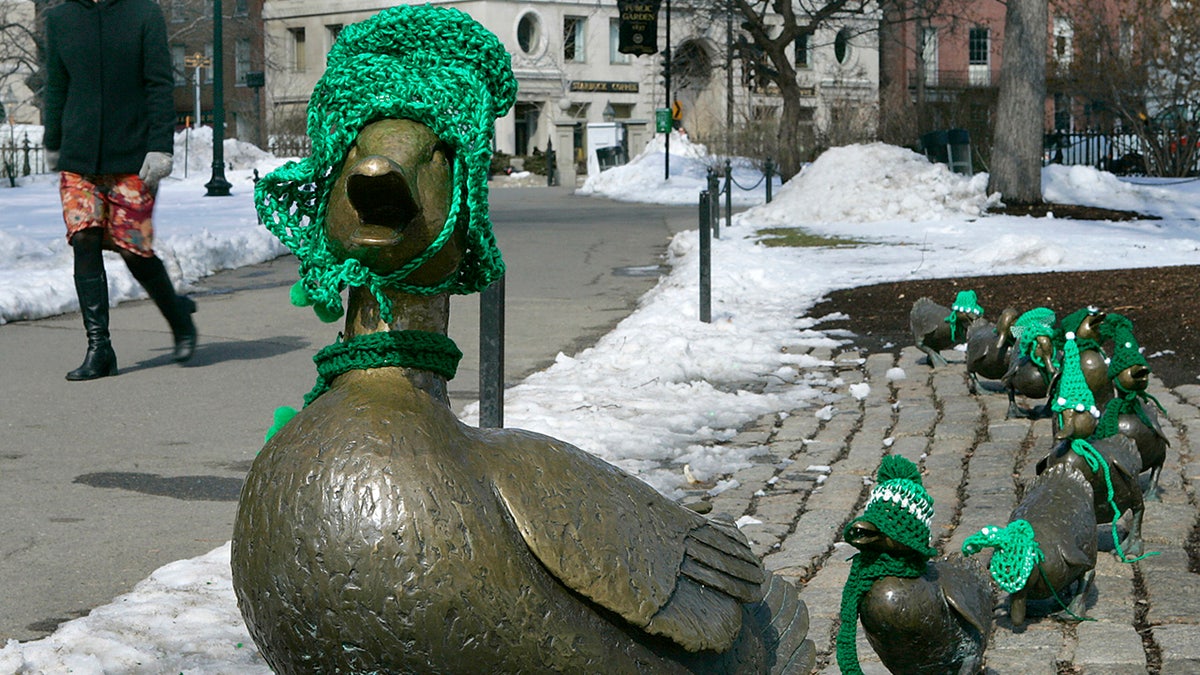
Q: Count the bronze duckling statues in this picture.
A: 8